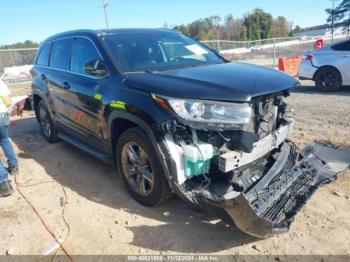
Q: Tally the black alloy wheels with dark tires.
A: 1